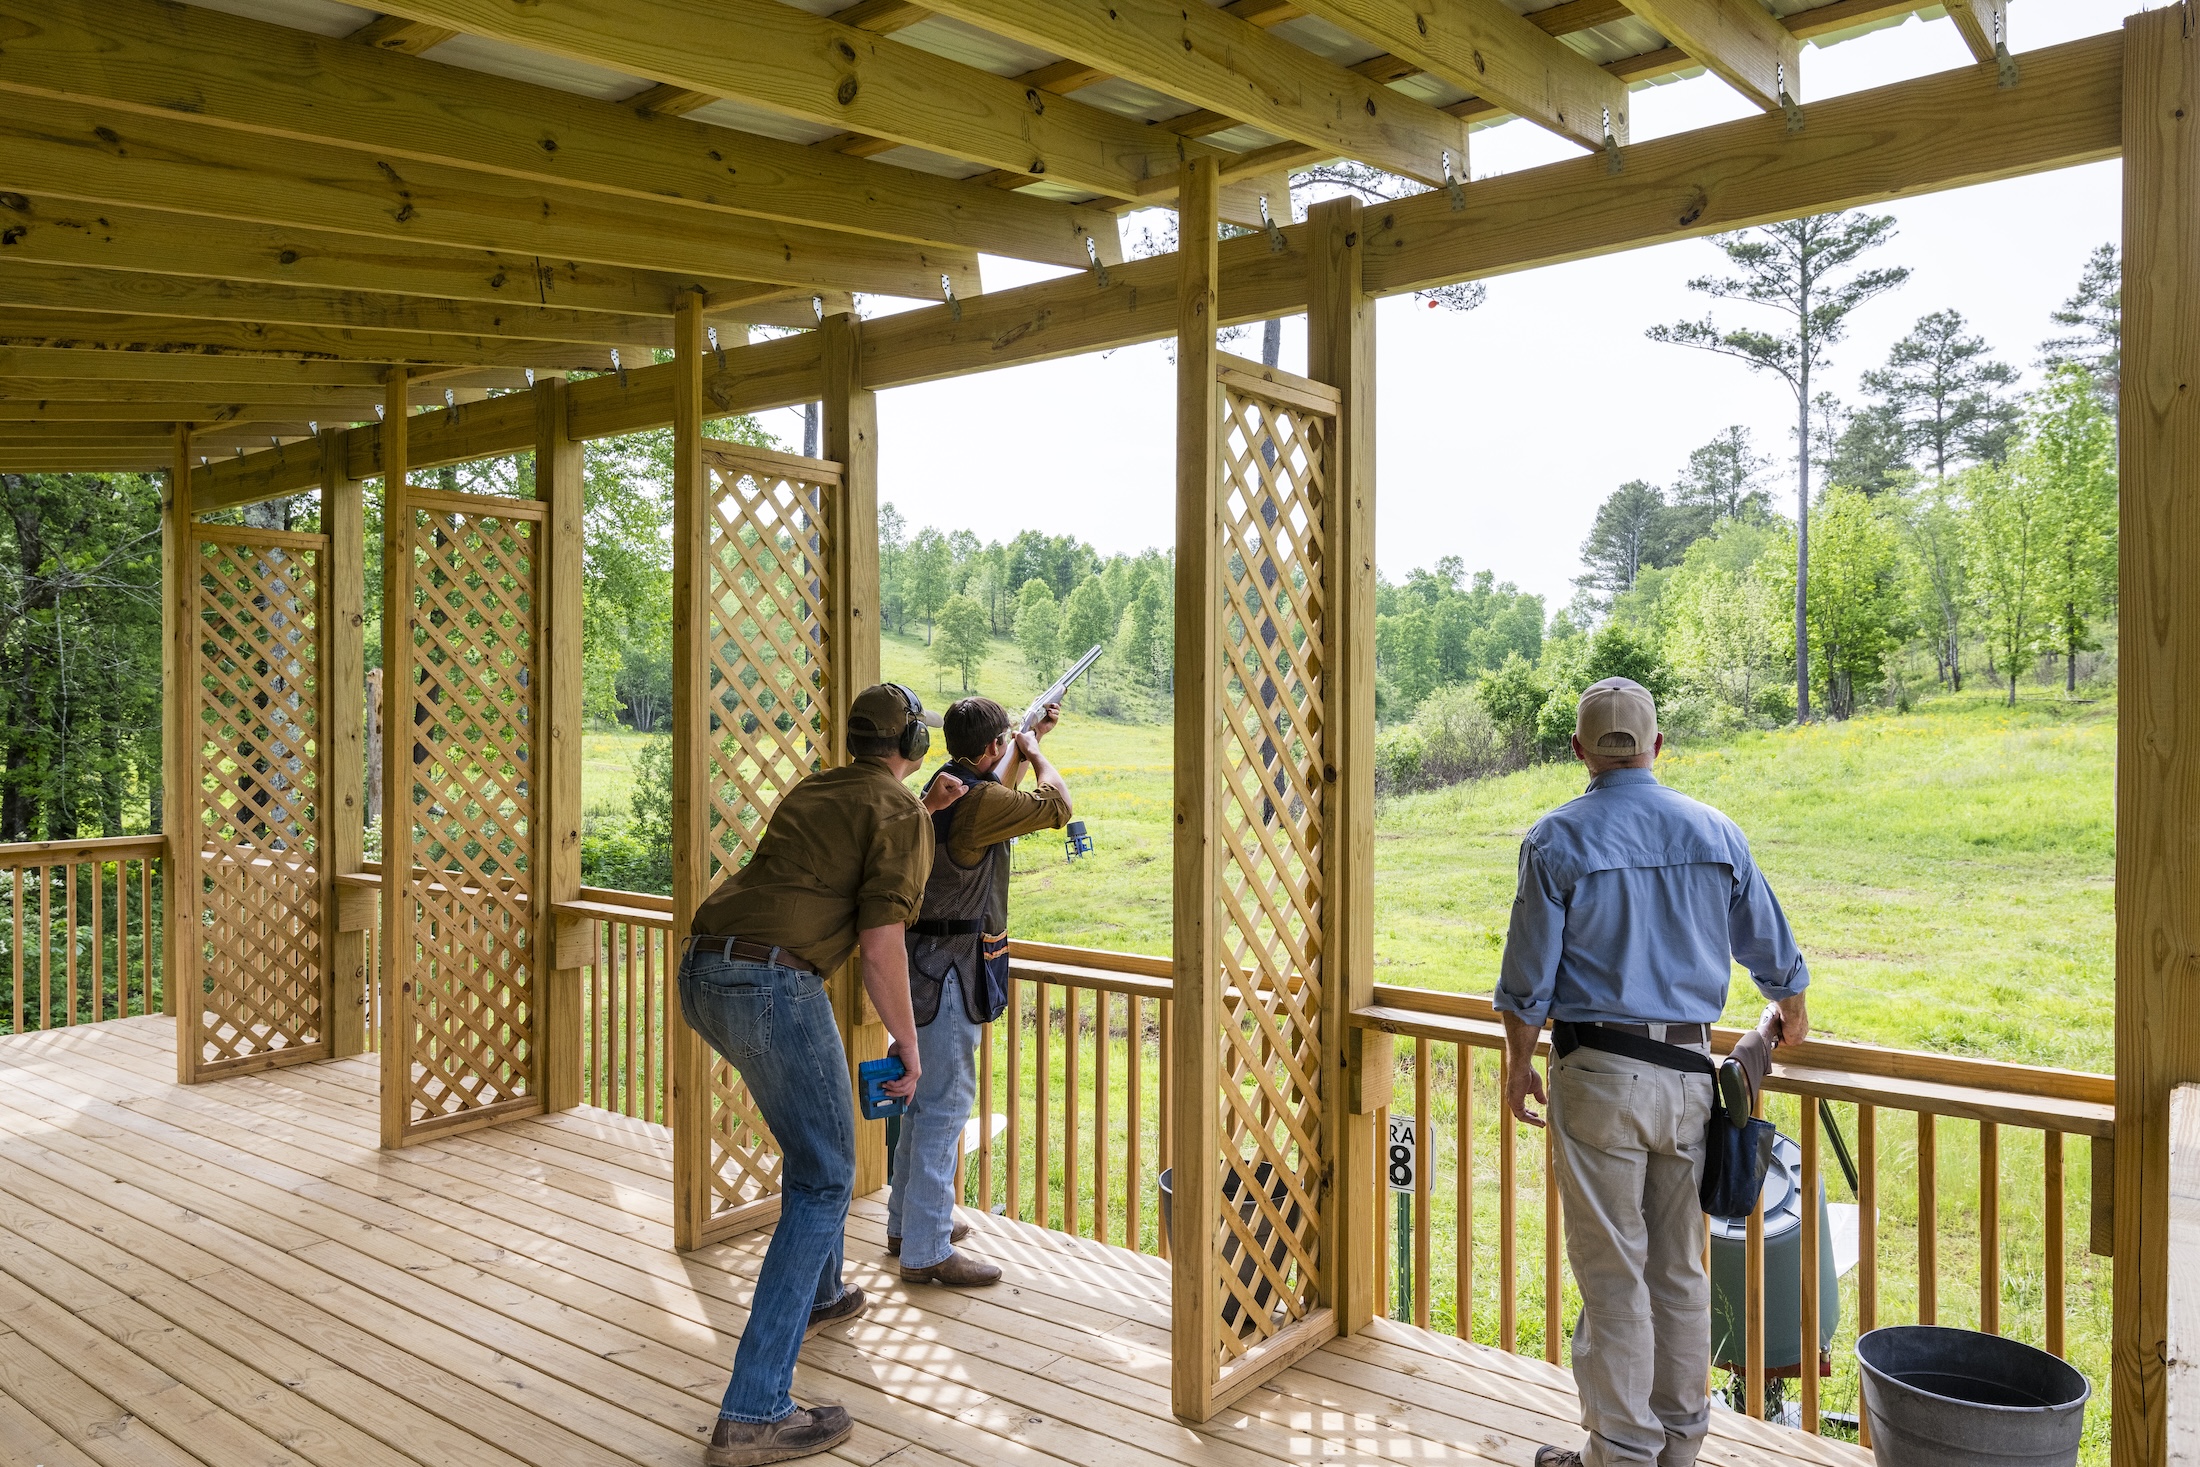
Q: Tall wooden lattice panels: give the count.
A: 4